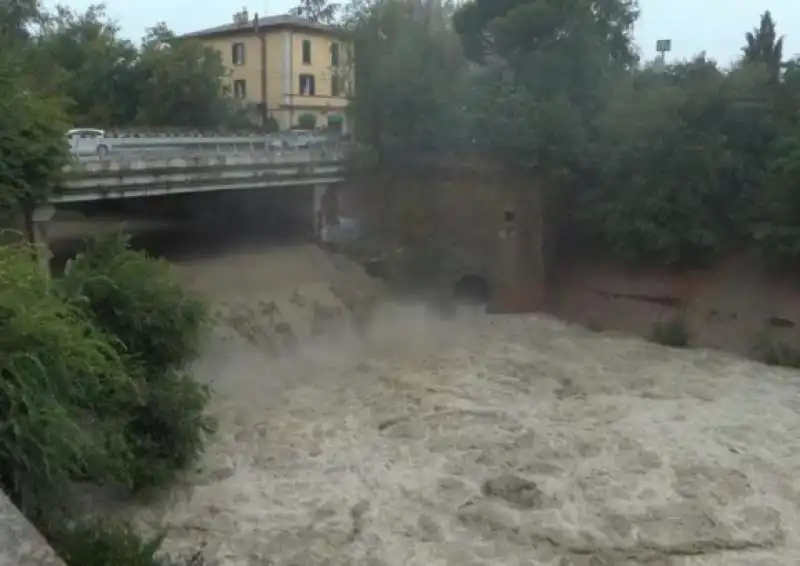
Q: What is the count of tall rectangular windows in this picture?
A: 6